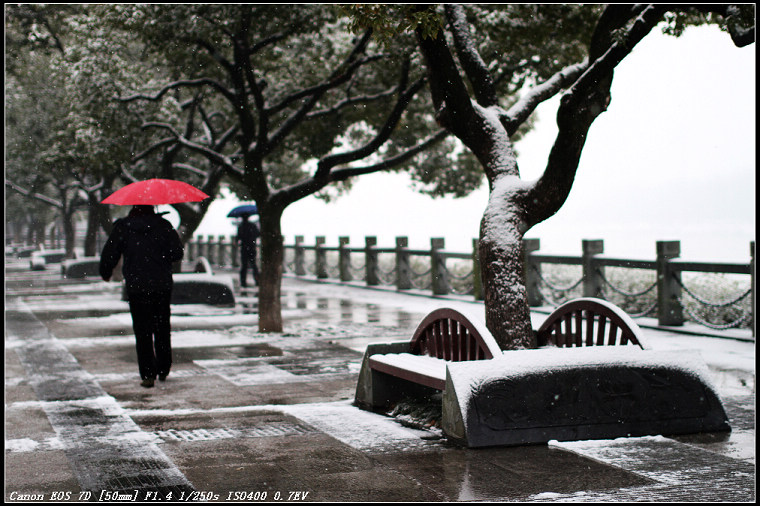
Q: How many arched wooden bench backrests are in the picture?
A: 2